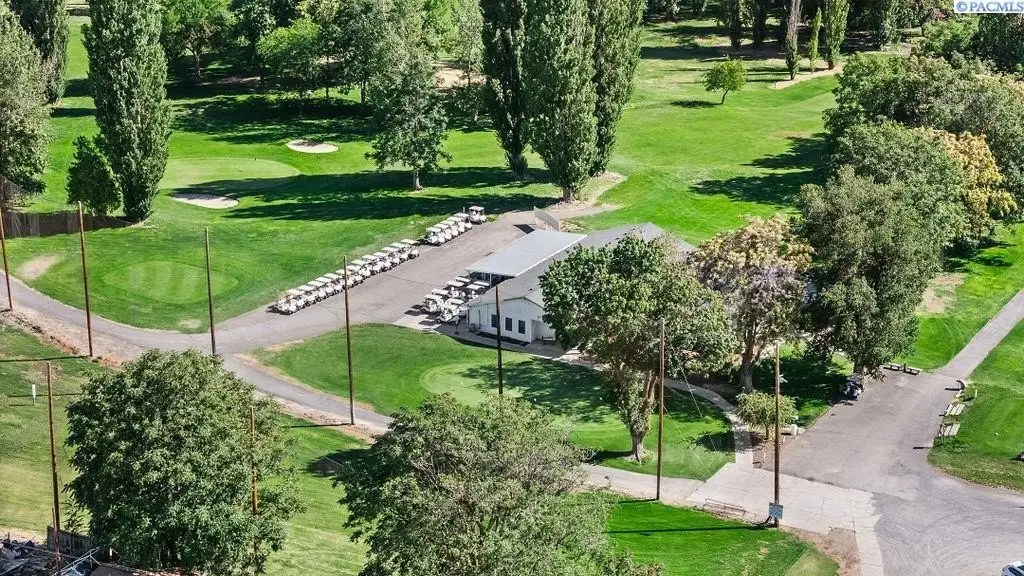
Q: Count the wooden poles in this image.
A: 9